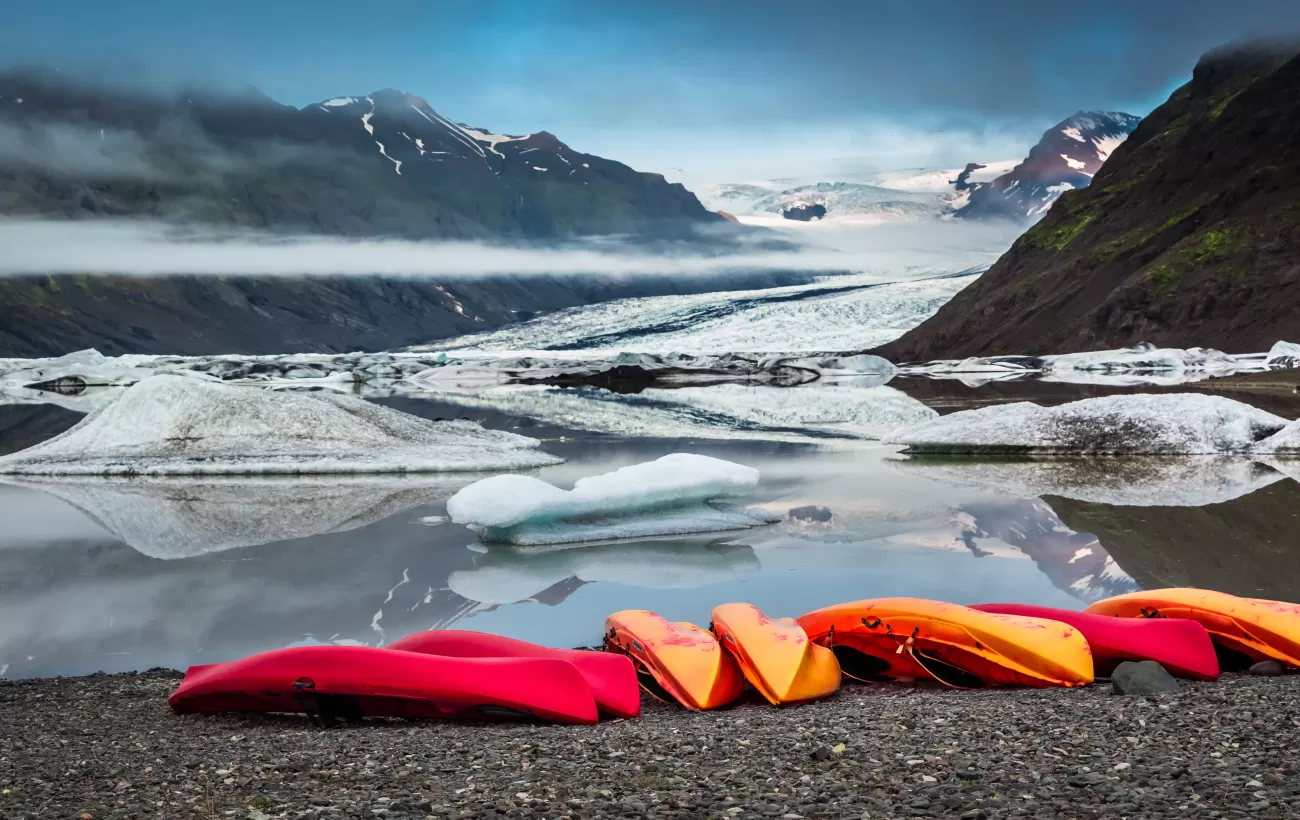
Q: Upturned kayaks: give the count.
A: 7